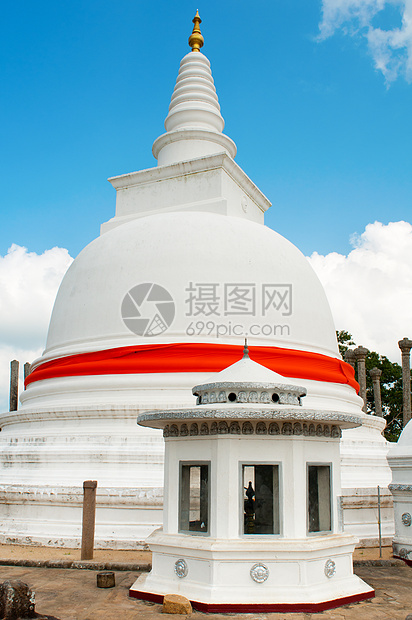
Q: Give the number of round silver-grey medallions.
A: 4